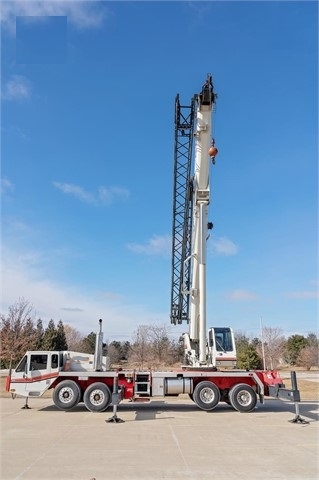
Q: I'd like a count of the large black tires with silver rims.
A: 4